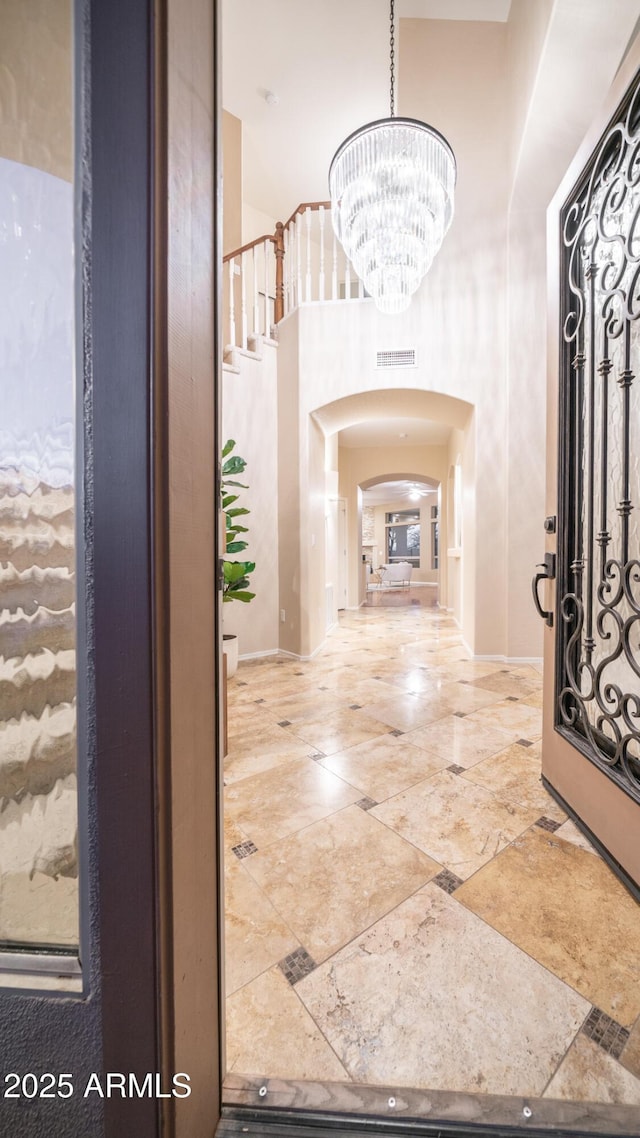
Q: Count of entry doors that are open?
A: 1